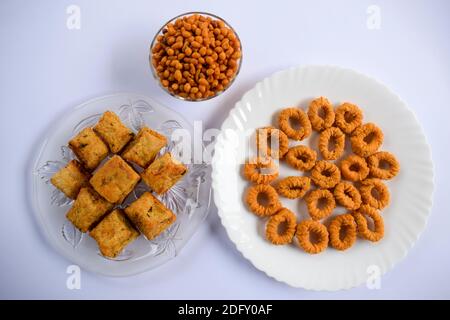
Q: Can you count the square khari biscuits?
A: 9